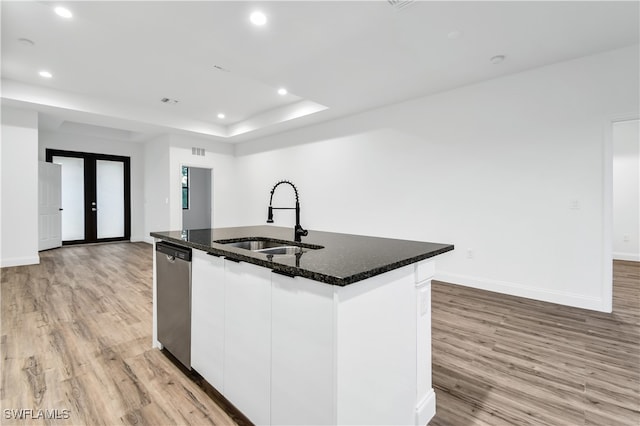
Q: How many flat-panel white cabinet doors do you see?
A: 3